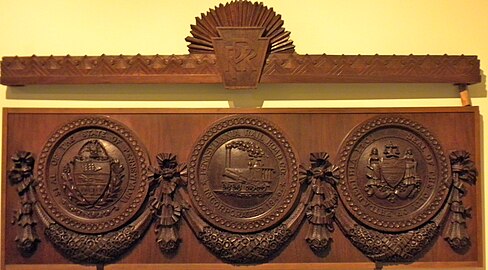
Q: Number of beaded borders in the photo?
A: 3